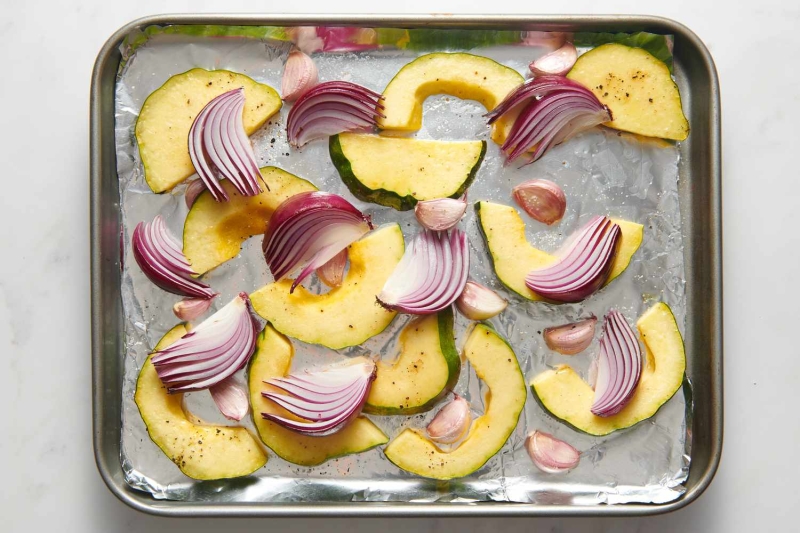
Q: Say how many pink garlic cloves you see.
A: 12